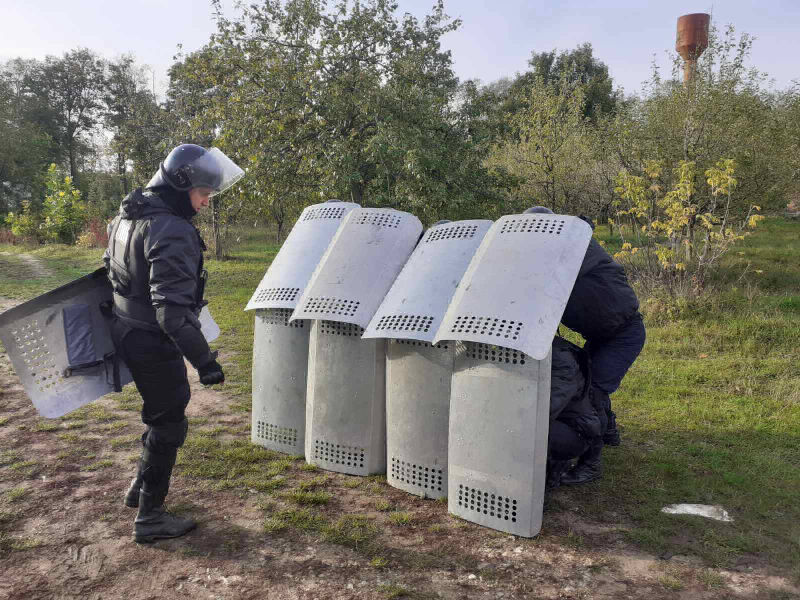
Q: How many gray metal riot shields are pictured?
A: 9